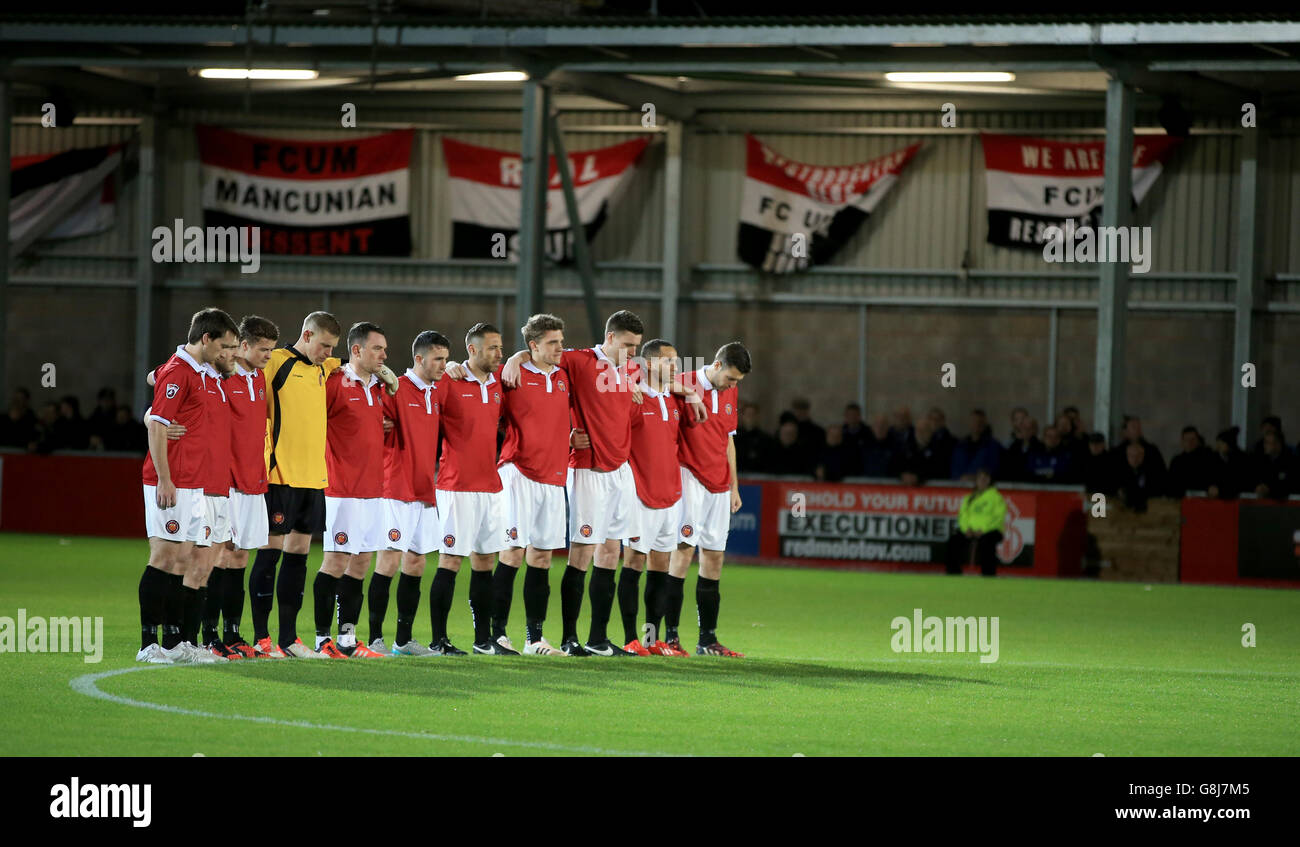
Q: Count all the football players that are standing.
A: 11